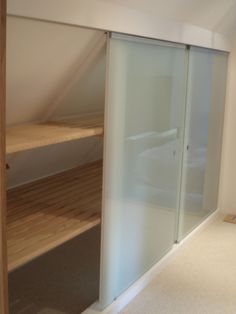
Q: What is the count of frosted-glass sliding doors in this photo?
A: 2